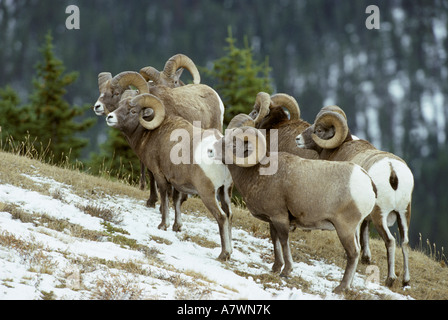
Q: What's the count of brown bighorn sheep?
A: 6